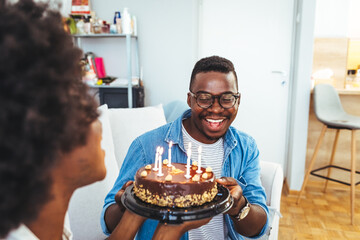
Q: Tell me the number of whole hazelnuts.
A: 8